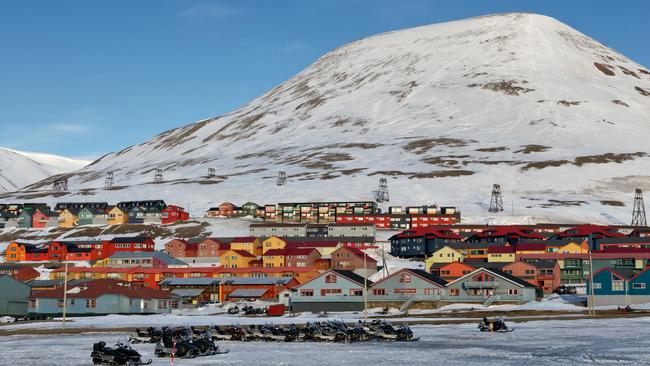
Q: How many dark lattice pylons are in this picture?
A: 8